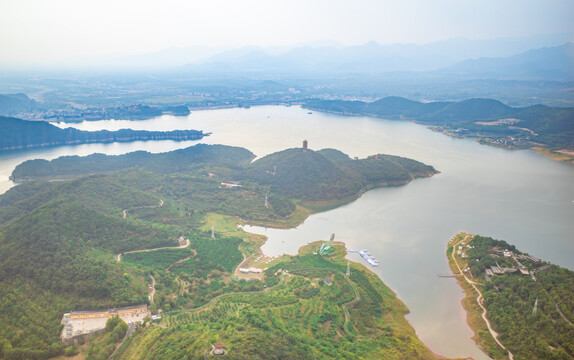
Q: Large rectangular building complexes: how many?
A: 1